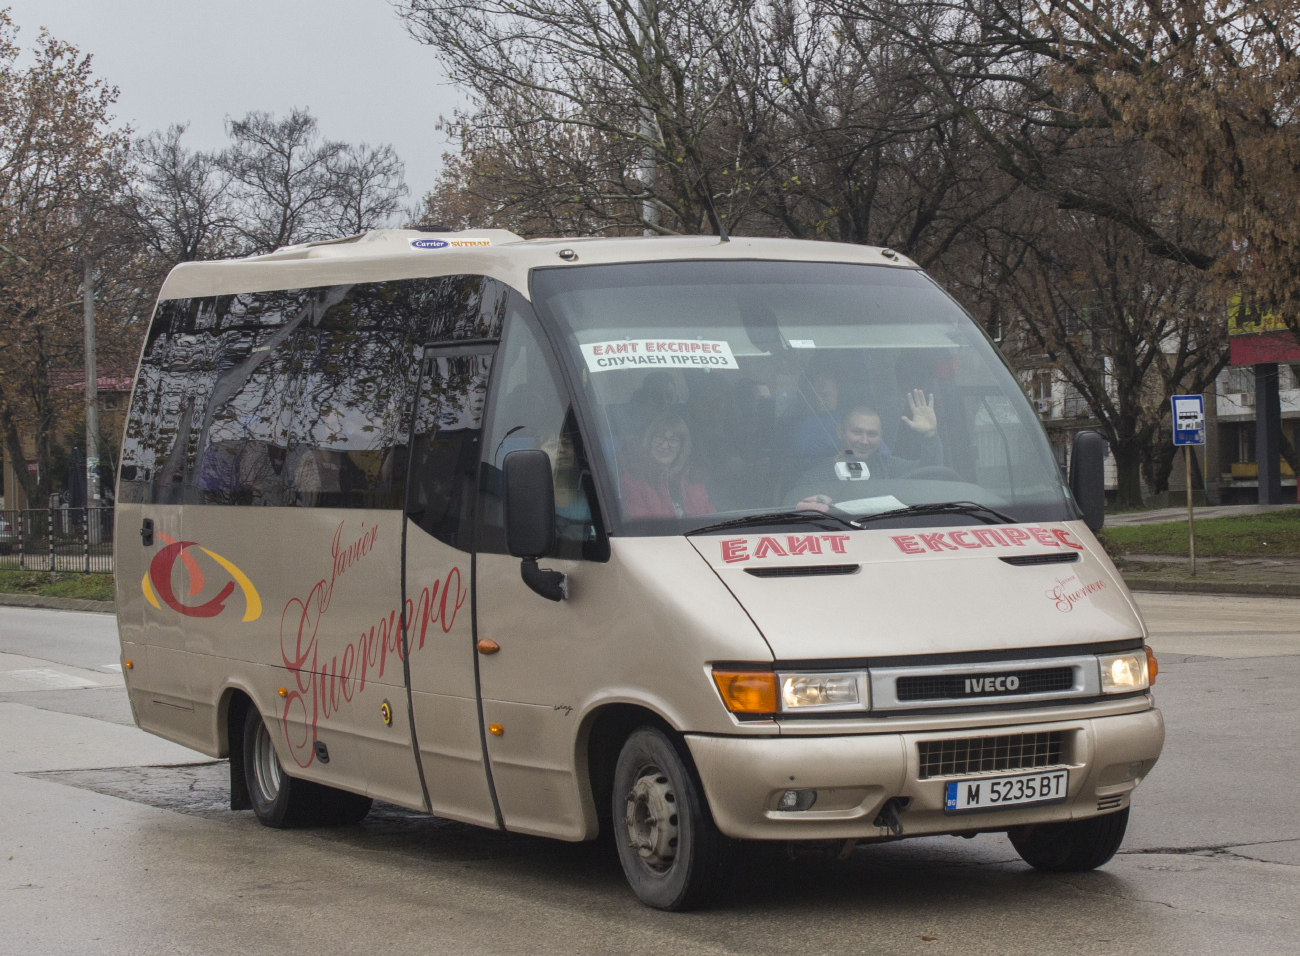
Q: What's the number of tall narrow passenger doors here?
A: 1